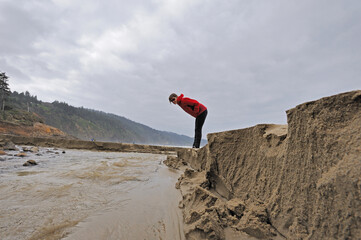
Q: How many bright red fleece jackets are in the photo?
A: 1